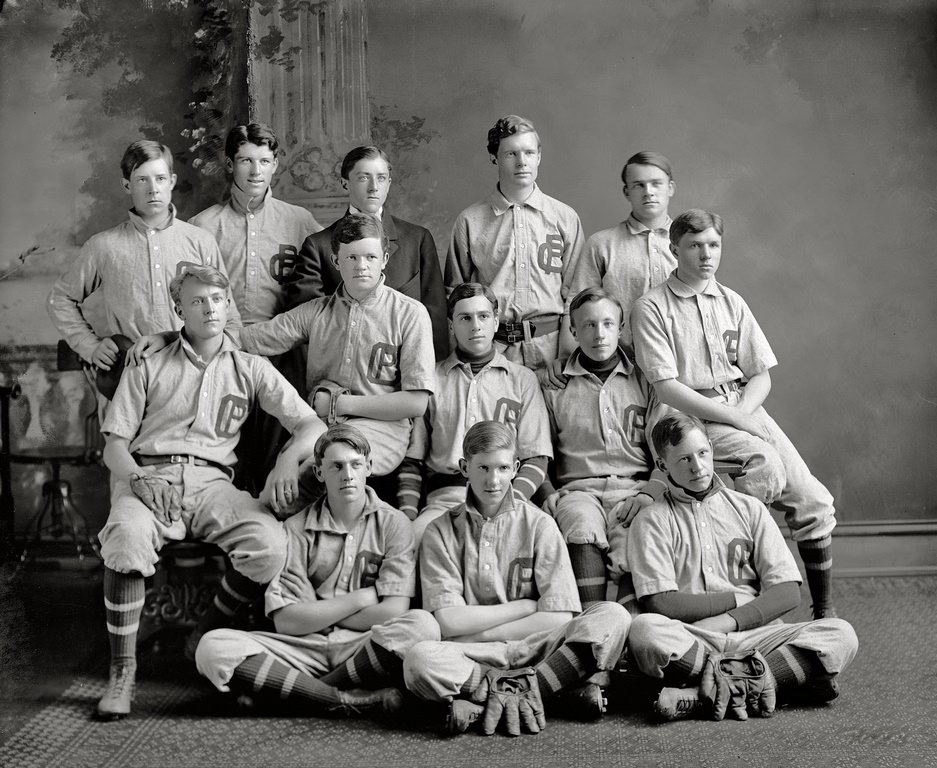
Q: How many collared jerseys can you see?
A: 12